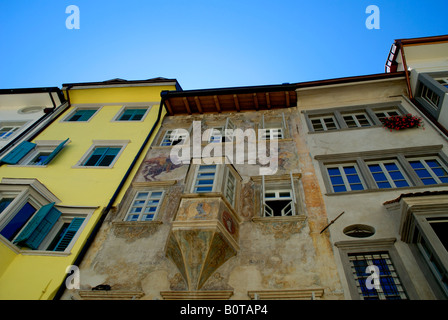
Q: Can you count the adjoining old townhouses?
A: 5